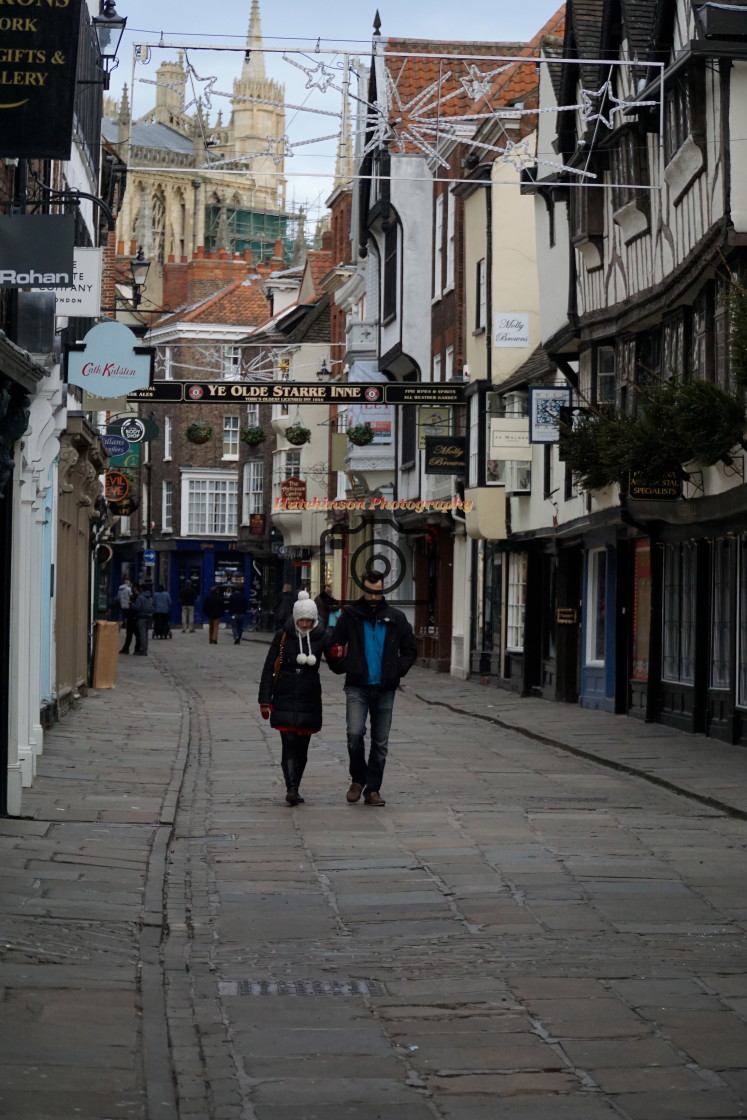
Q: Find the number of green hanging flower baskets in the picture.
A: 4